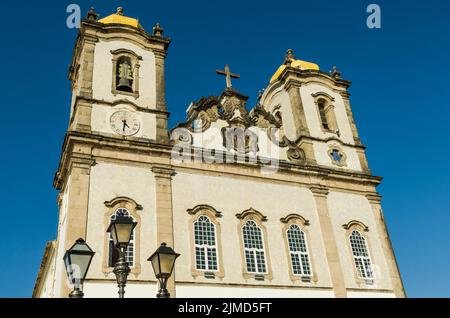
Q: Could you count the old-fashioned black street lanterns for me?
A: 3